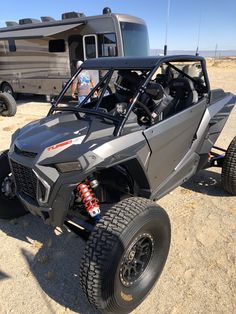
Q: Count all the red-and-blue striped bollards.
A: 0